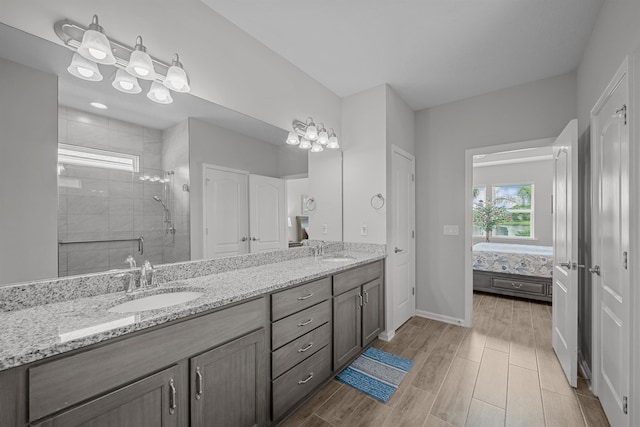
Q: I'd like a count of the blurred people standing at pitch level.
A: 0